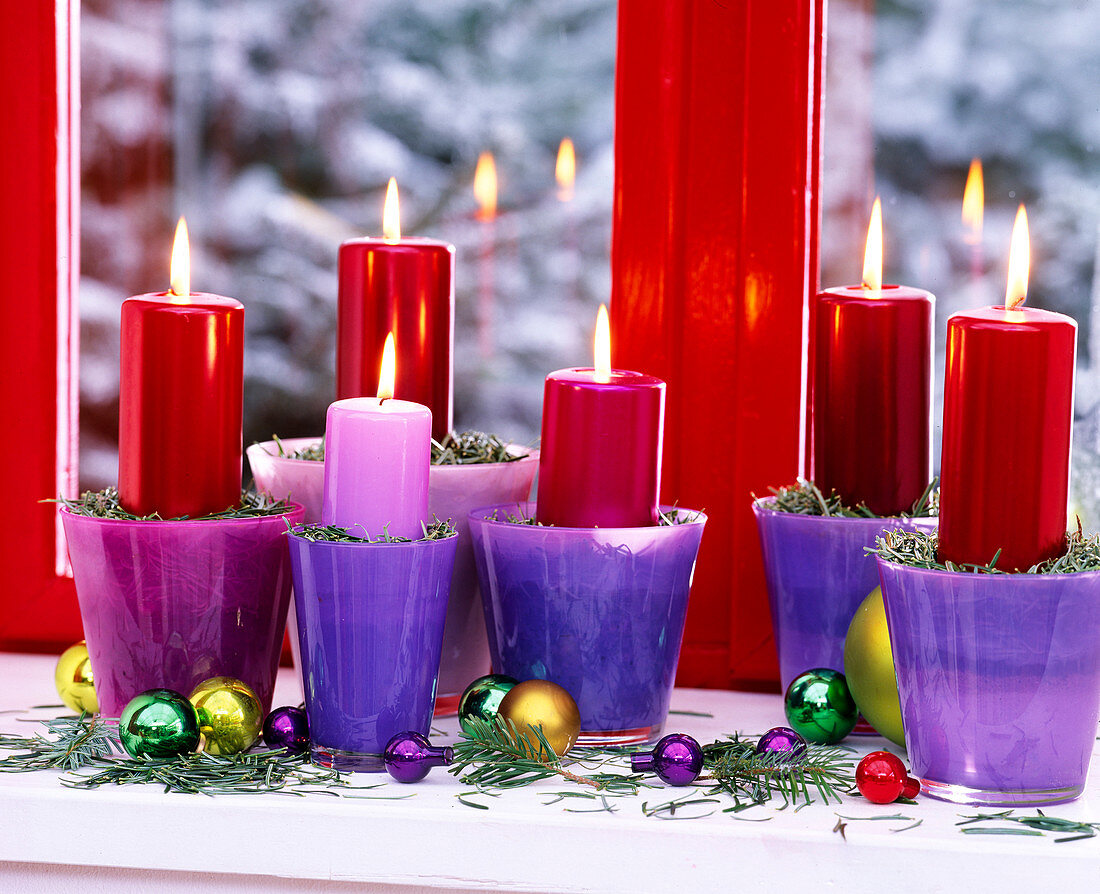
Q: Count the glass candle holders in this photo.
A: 6